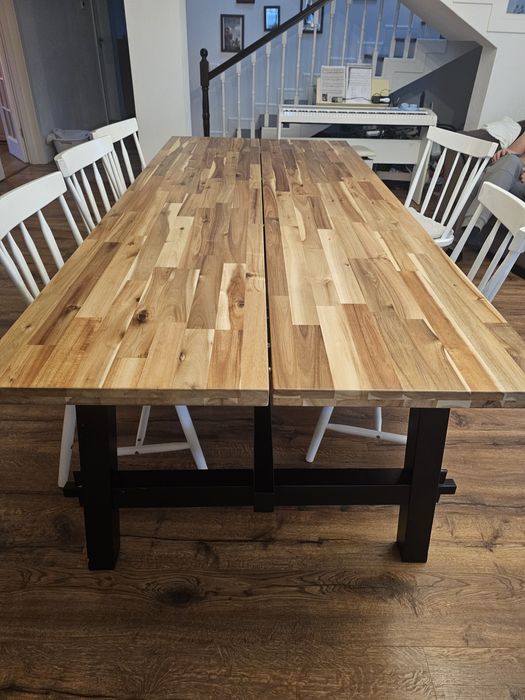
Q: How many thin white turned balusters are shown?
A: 13